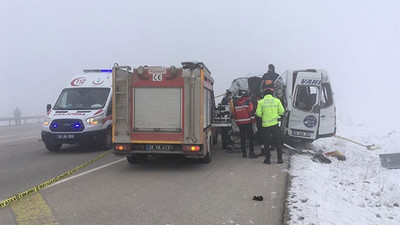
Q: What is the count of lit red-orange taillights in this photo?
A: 2